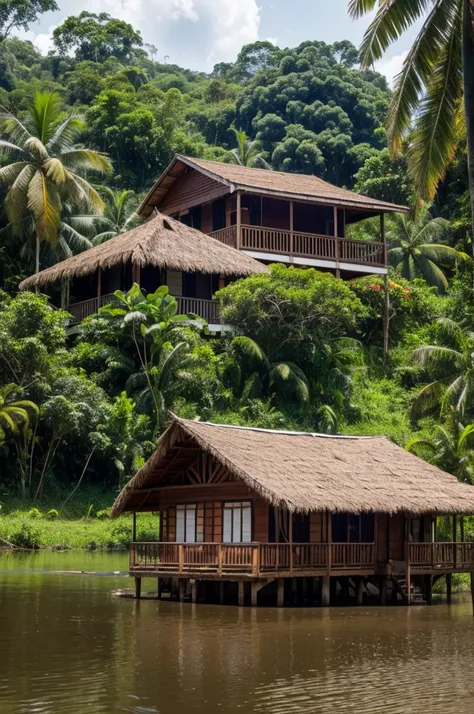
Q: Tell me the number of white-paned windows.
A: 2